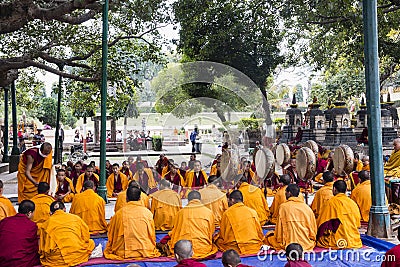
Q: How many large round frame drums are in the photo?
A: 6